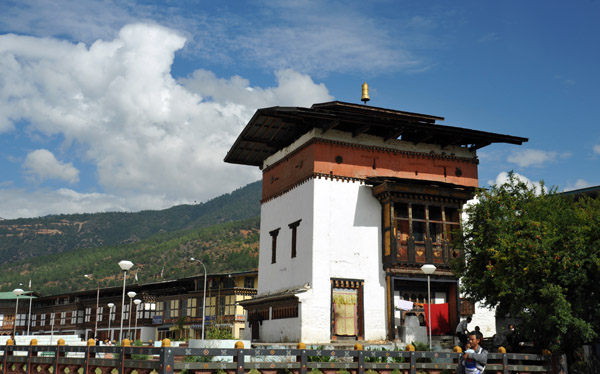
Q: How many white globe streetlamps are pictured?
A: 6